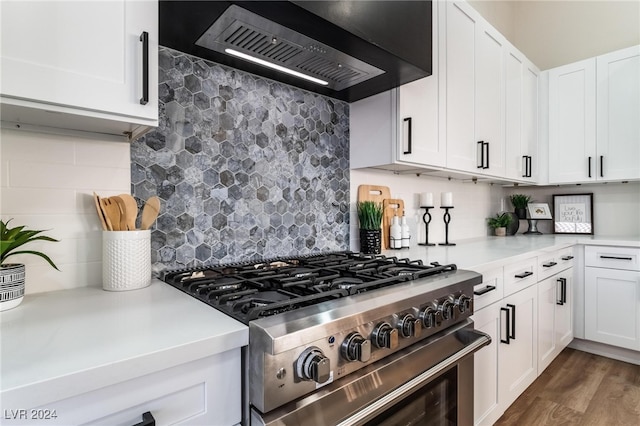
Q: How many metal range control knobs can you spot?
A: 7